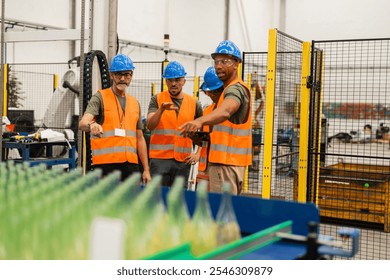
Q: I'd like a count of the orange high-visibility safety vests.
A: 4